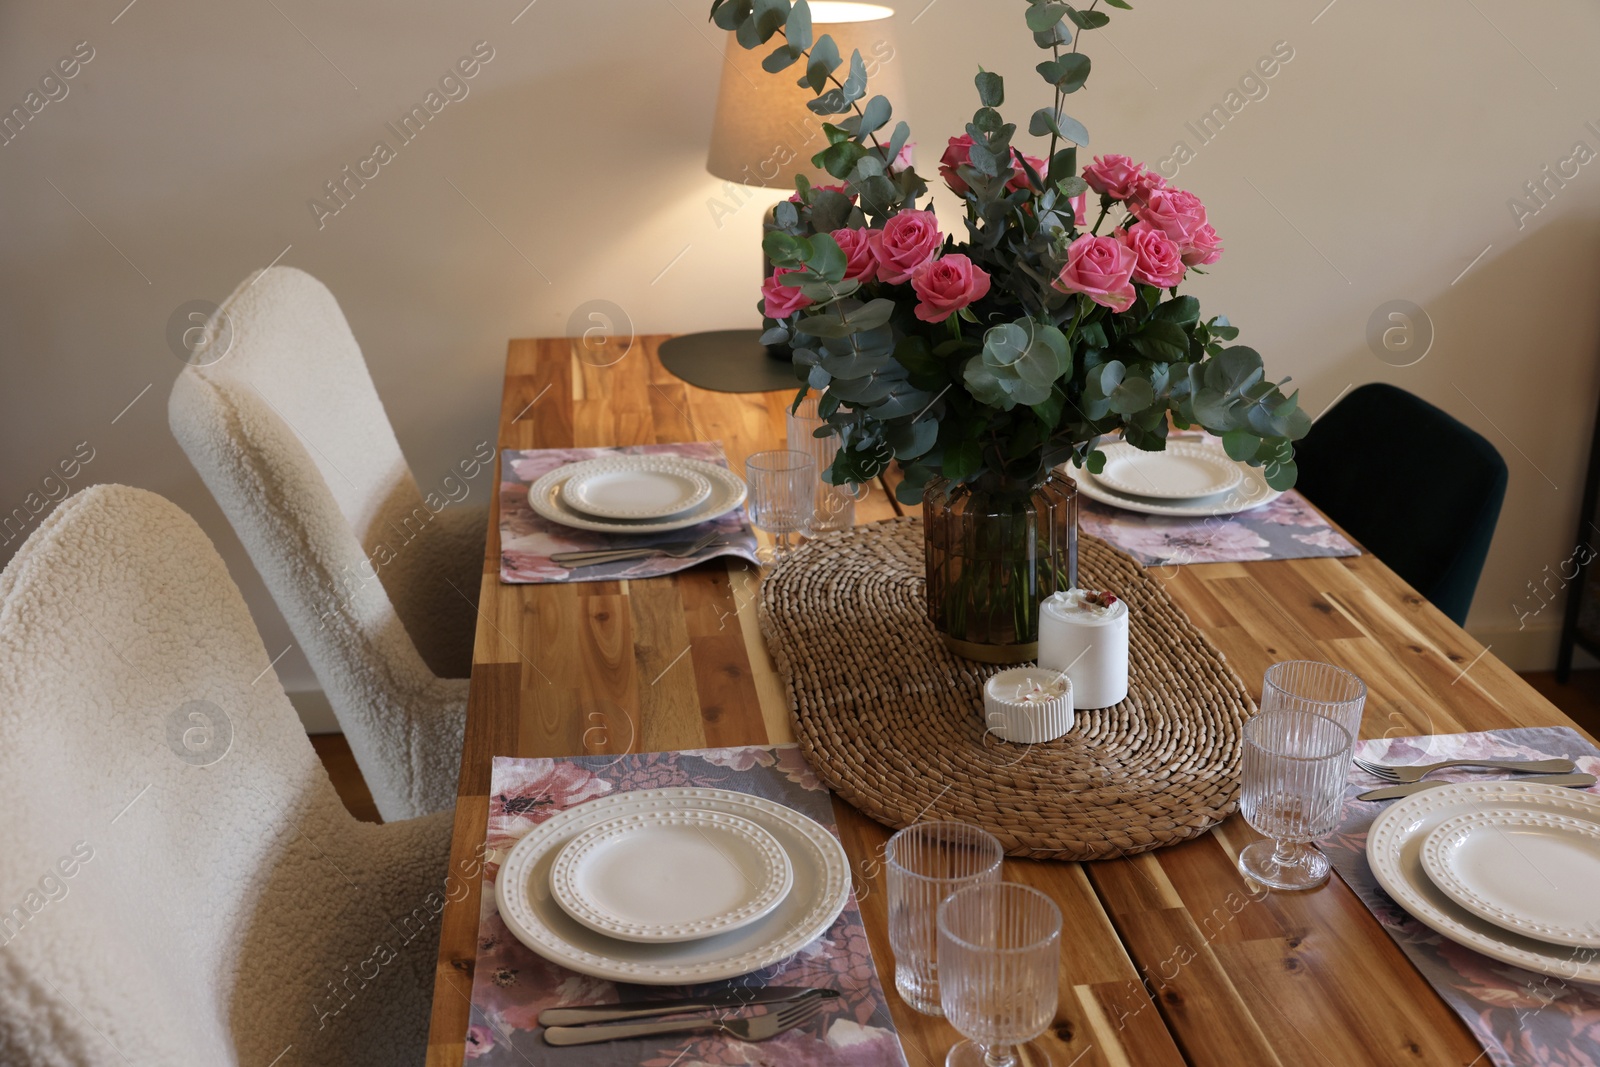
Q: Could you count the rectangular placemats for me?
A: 4